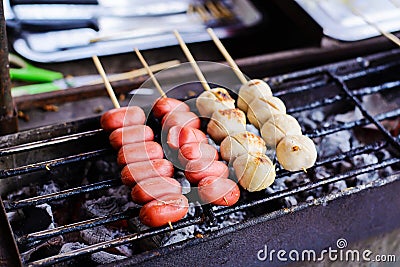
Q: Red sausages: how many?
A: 12